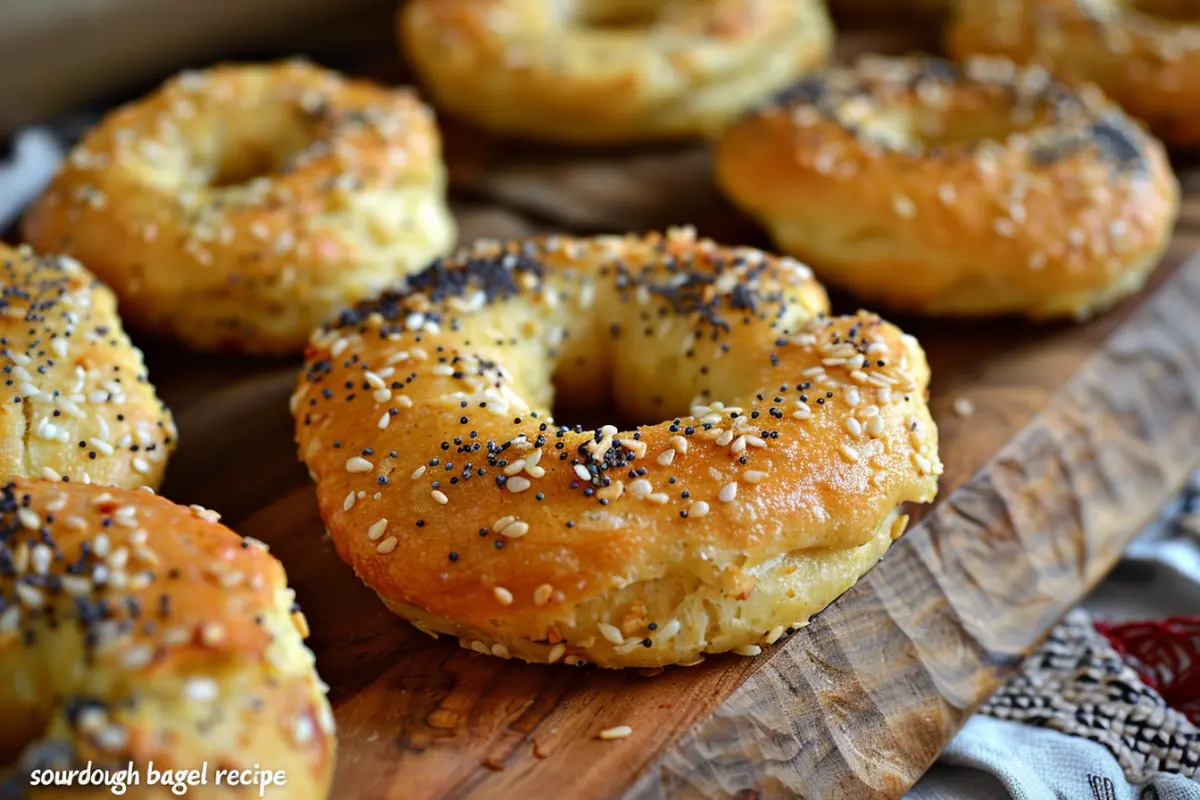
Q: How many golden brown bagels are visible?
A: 7